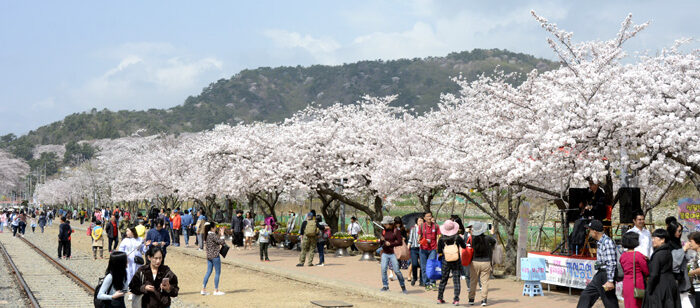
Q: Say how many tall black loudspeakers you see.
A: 2